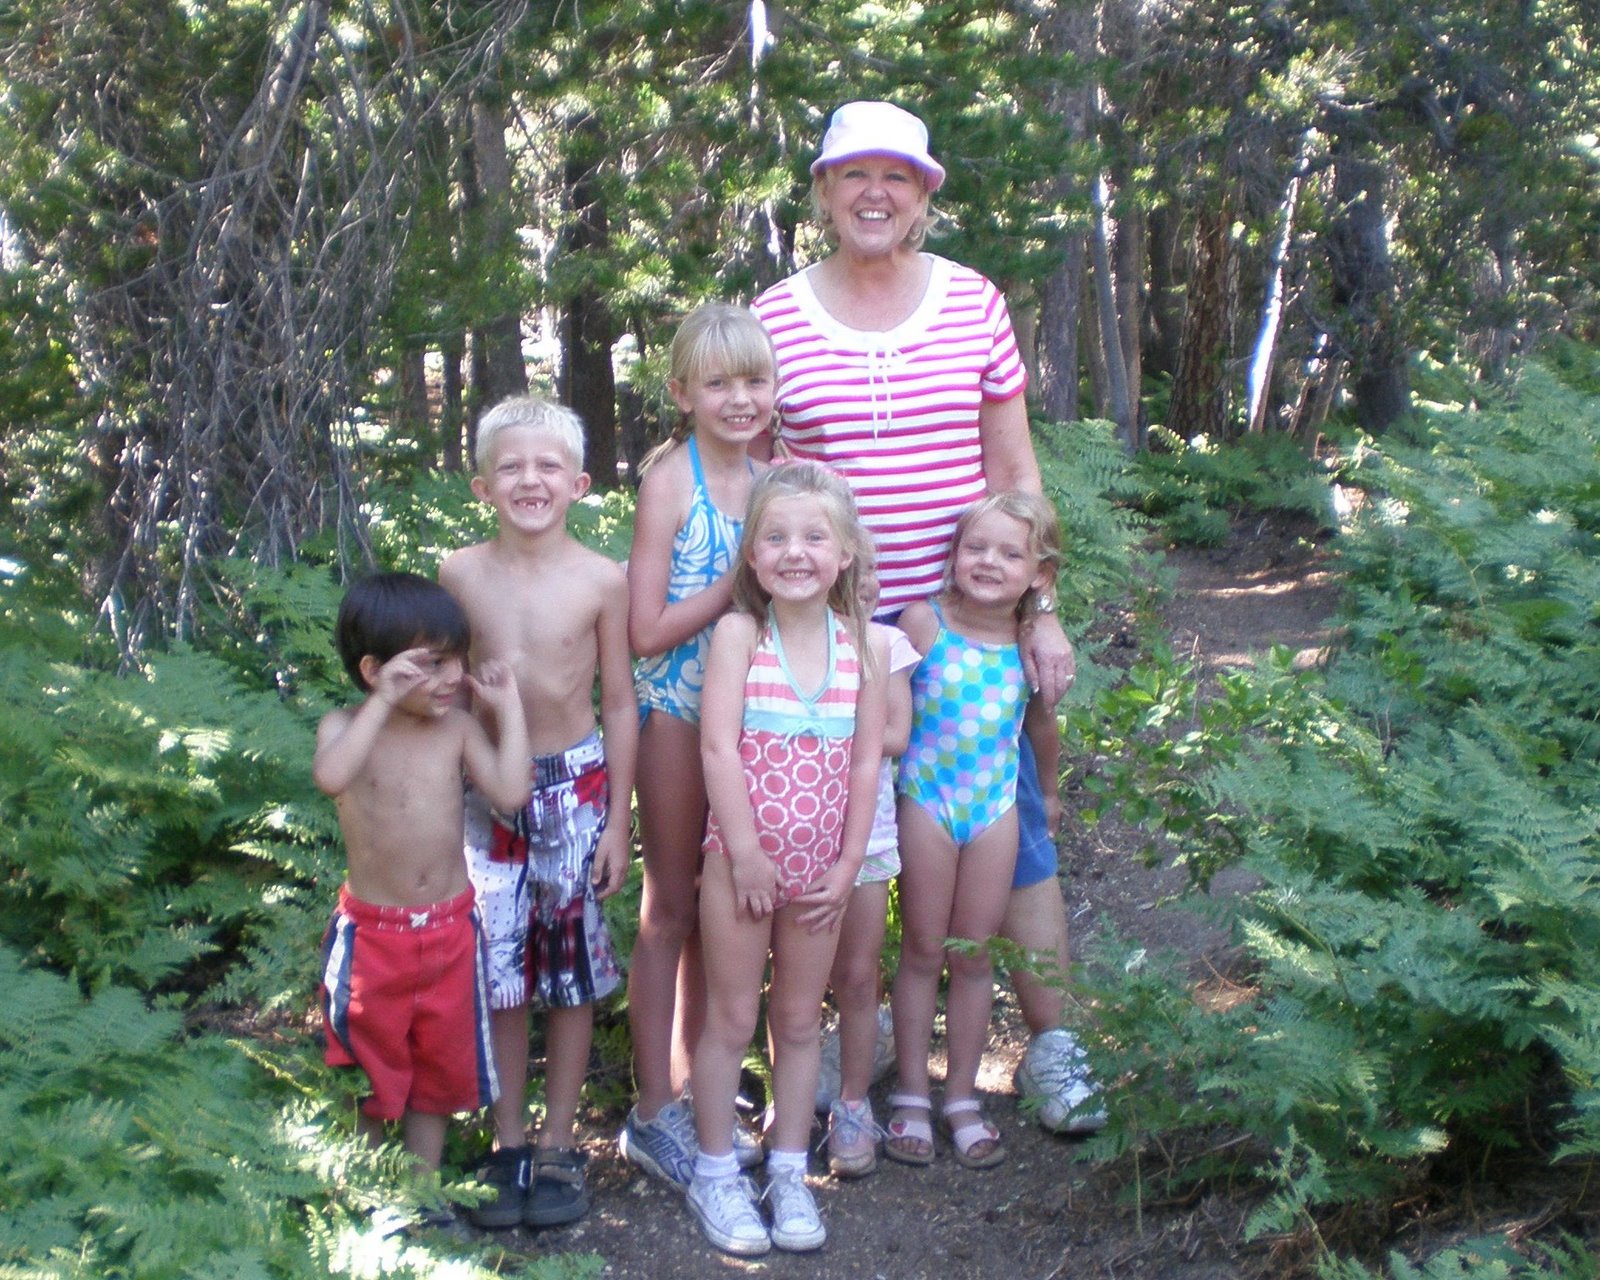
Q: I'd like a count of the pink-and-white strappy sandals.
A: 2